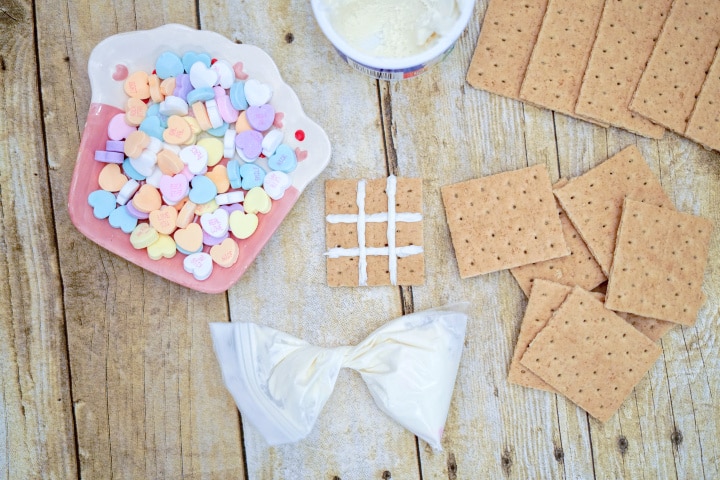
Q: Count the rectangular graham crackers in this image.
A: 5